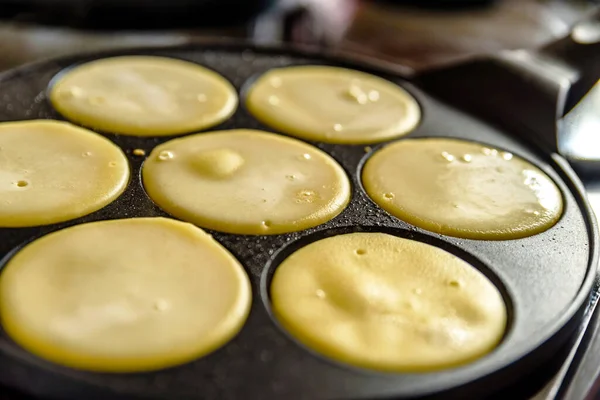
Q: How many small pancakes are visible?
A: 7